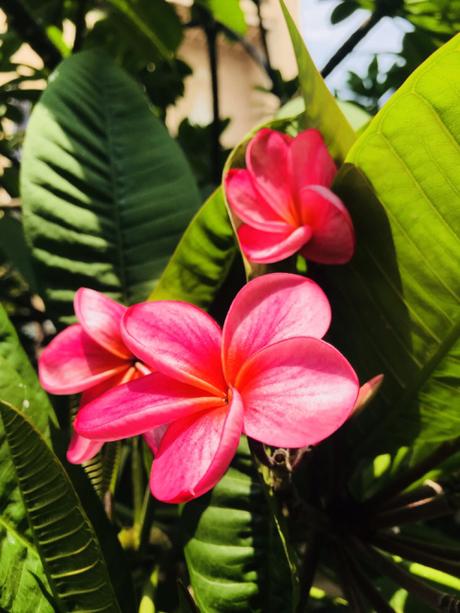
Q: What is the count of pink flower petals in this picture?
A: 14